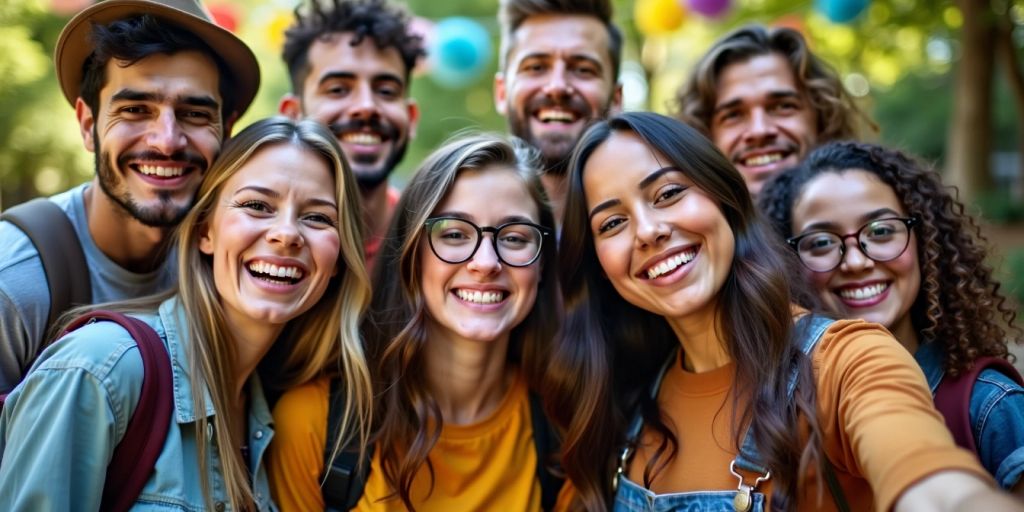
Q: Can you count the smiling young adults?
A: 8